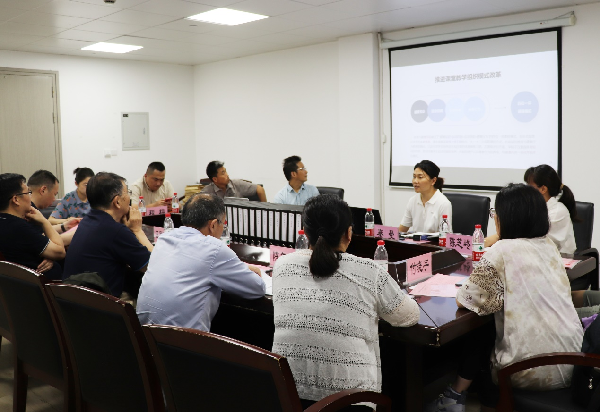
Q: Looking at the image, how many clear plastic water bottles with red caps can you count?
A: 9